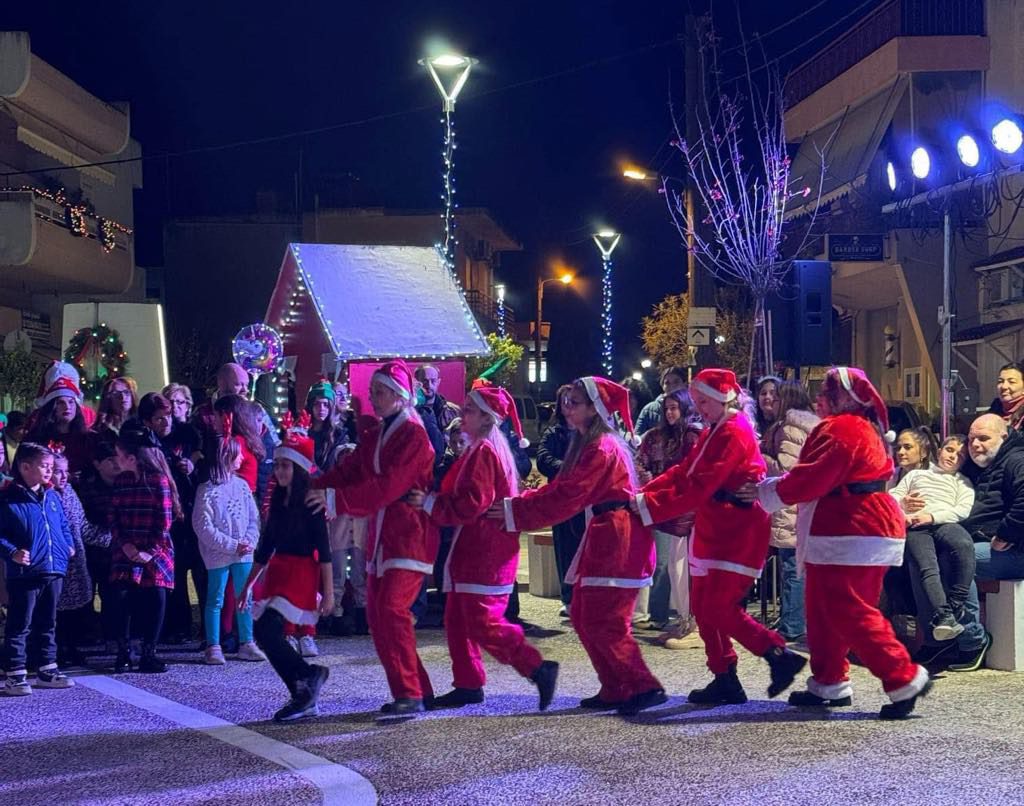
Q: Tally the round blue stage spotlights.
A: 4